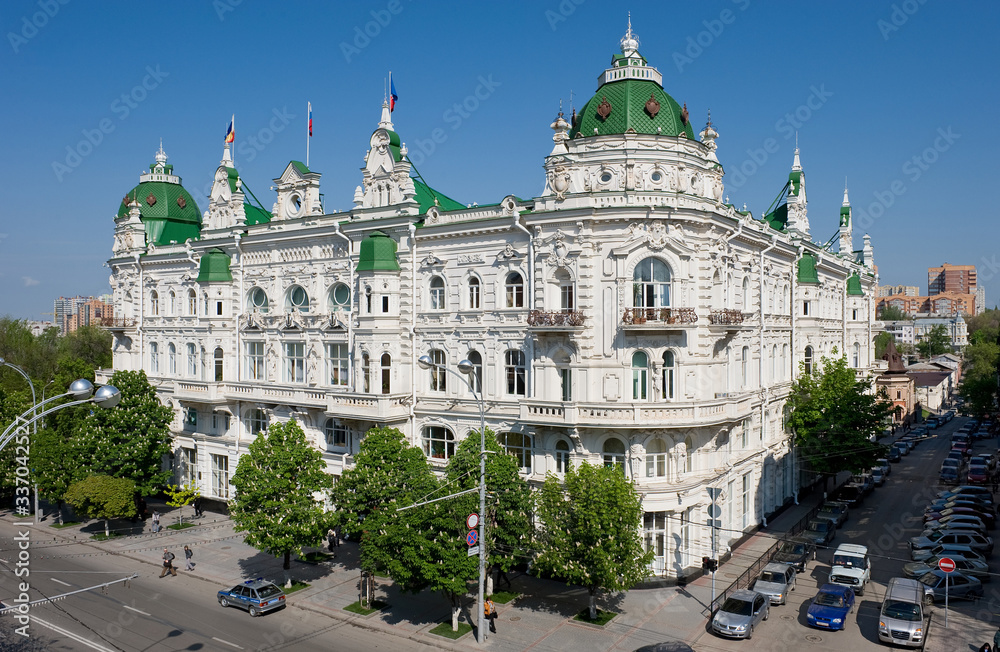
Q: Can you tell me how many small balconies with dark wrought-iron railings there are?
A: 4